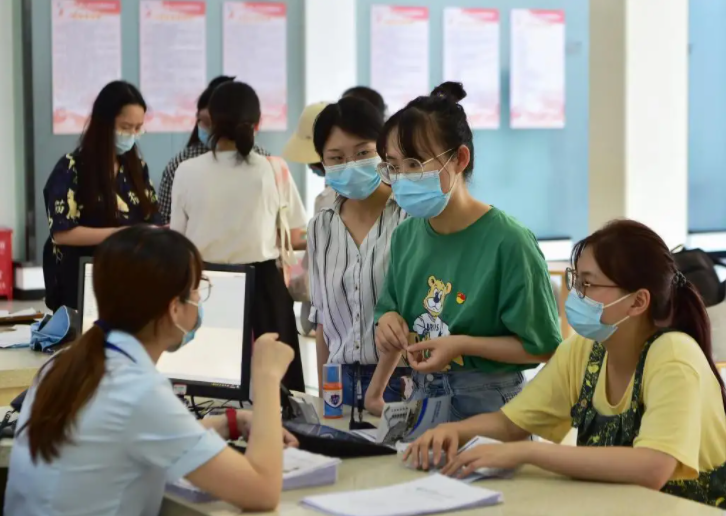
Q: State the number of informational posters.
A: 6